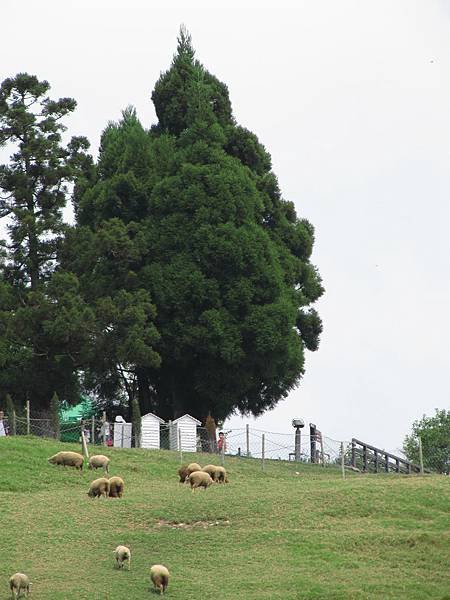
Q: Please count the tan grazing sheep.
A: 11